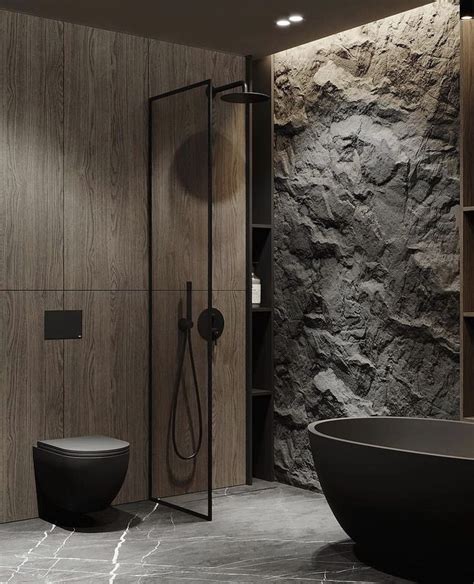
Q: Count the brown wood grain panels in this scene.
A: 6